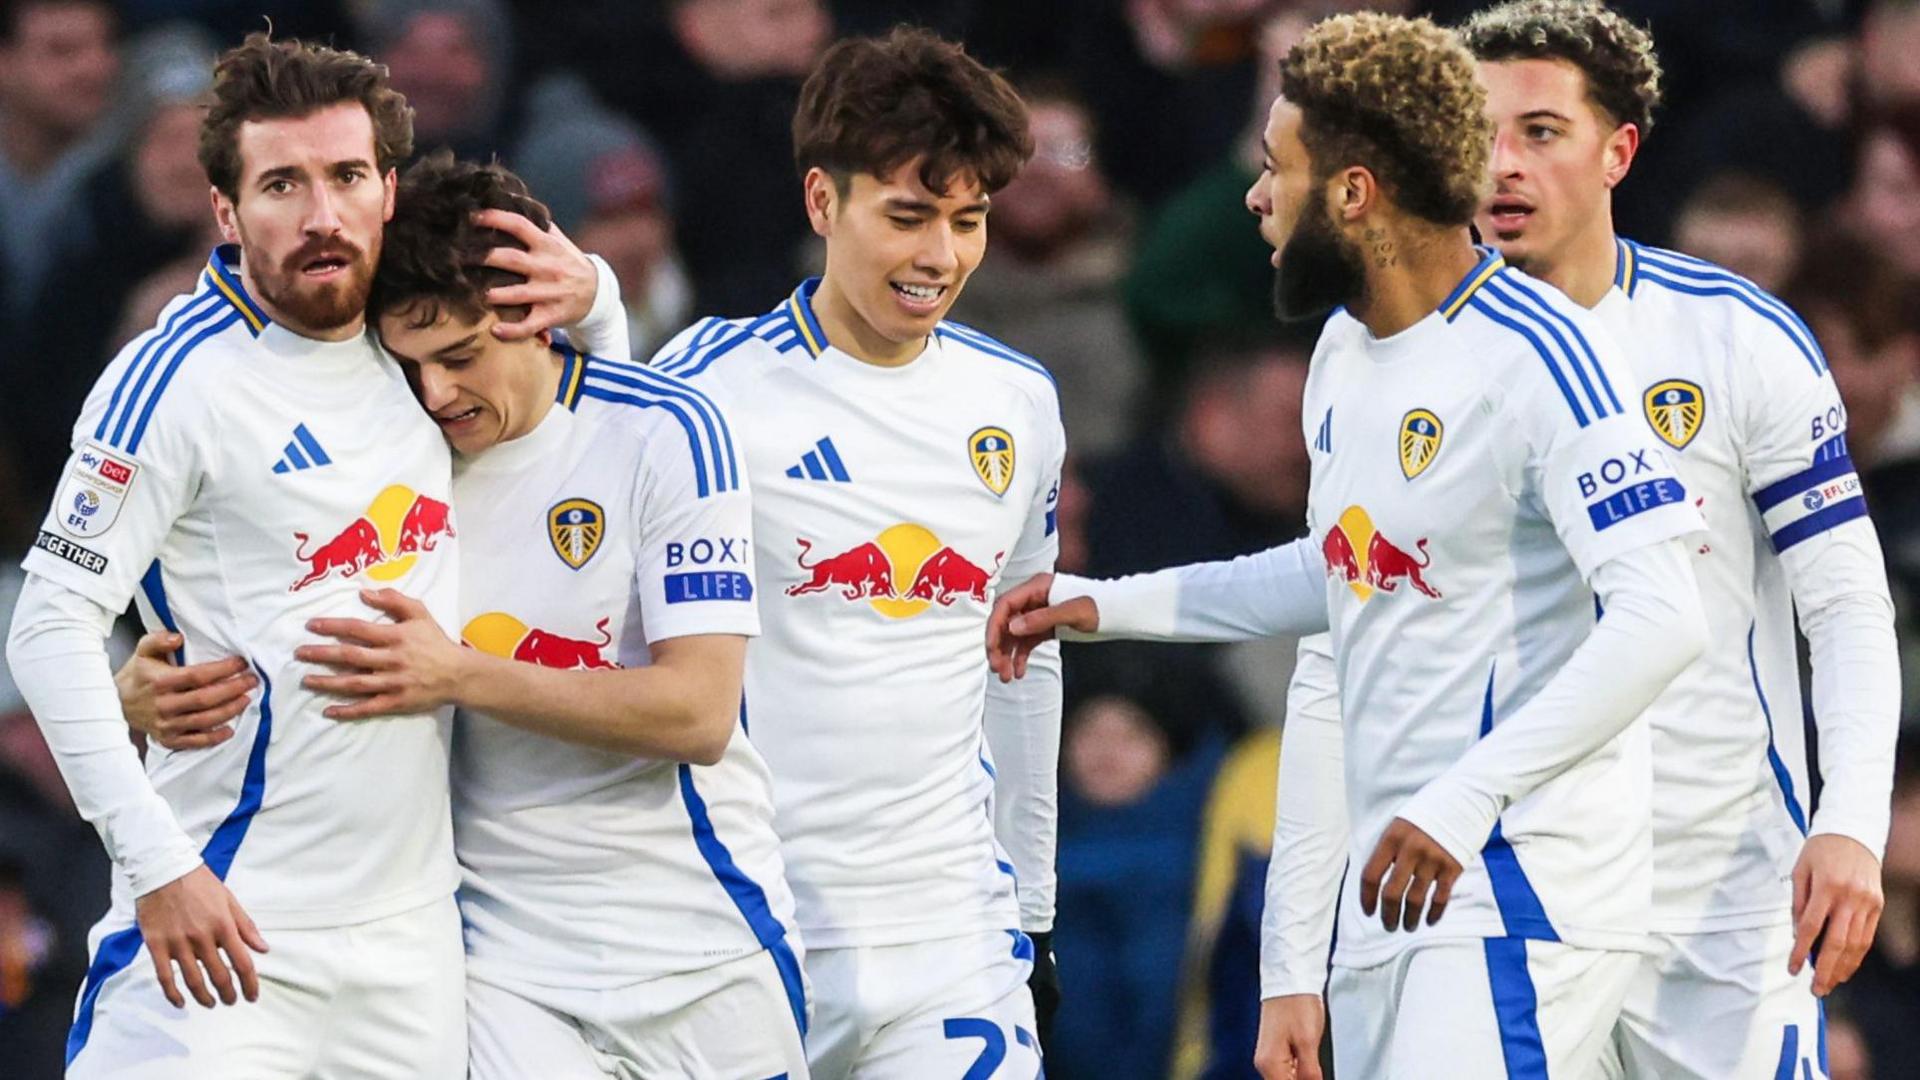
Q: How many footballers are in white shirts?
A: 5